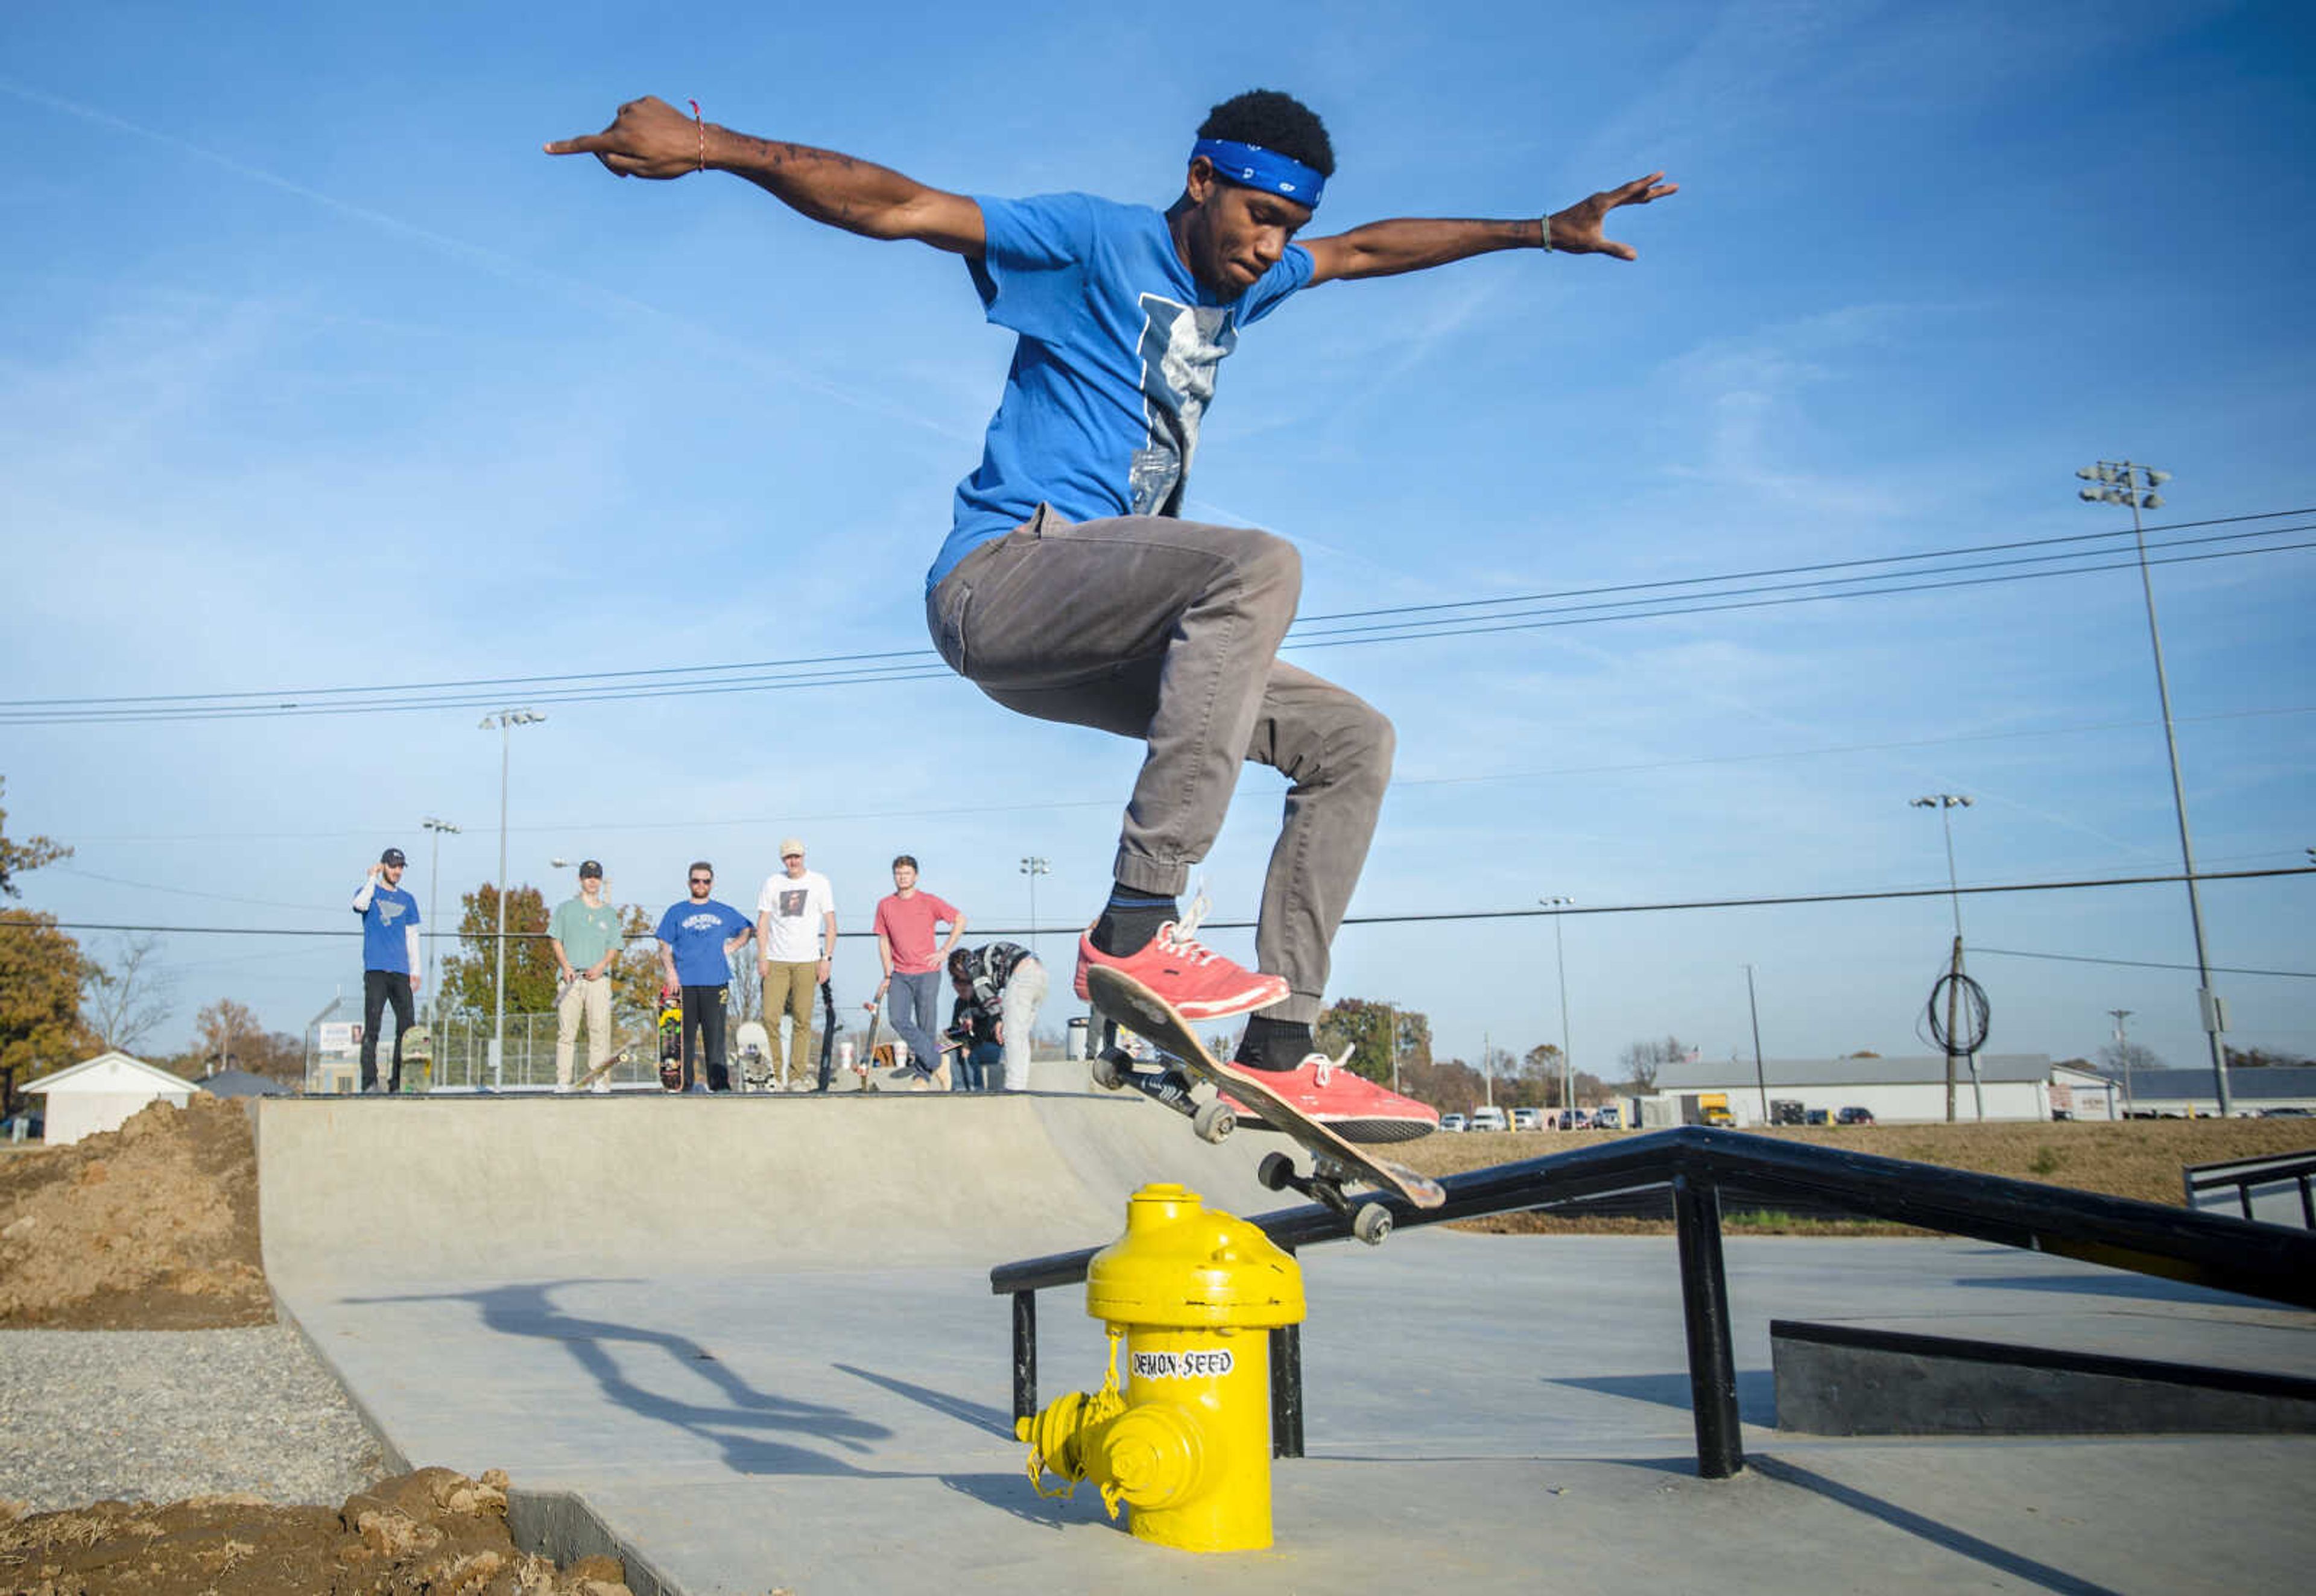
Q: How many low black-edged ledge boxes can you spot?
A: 1